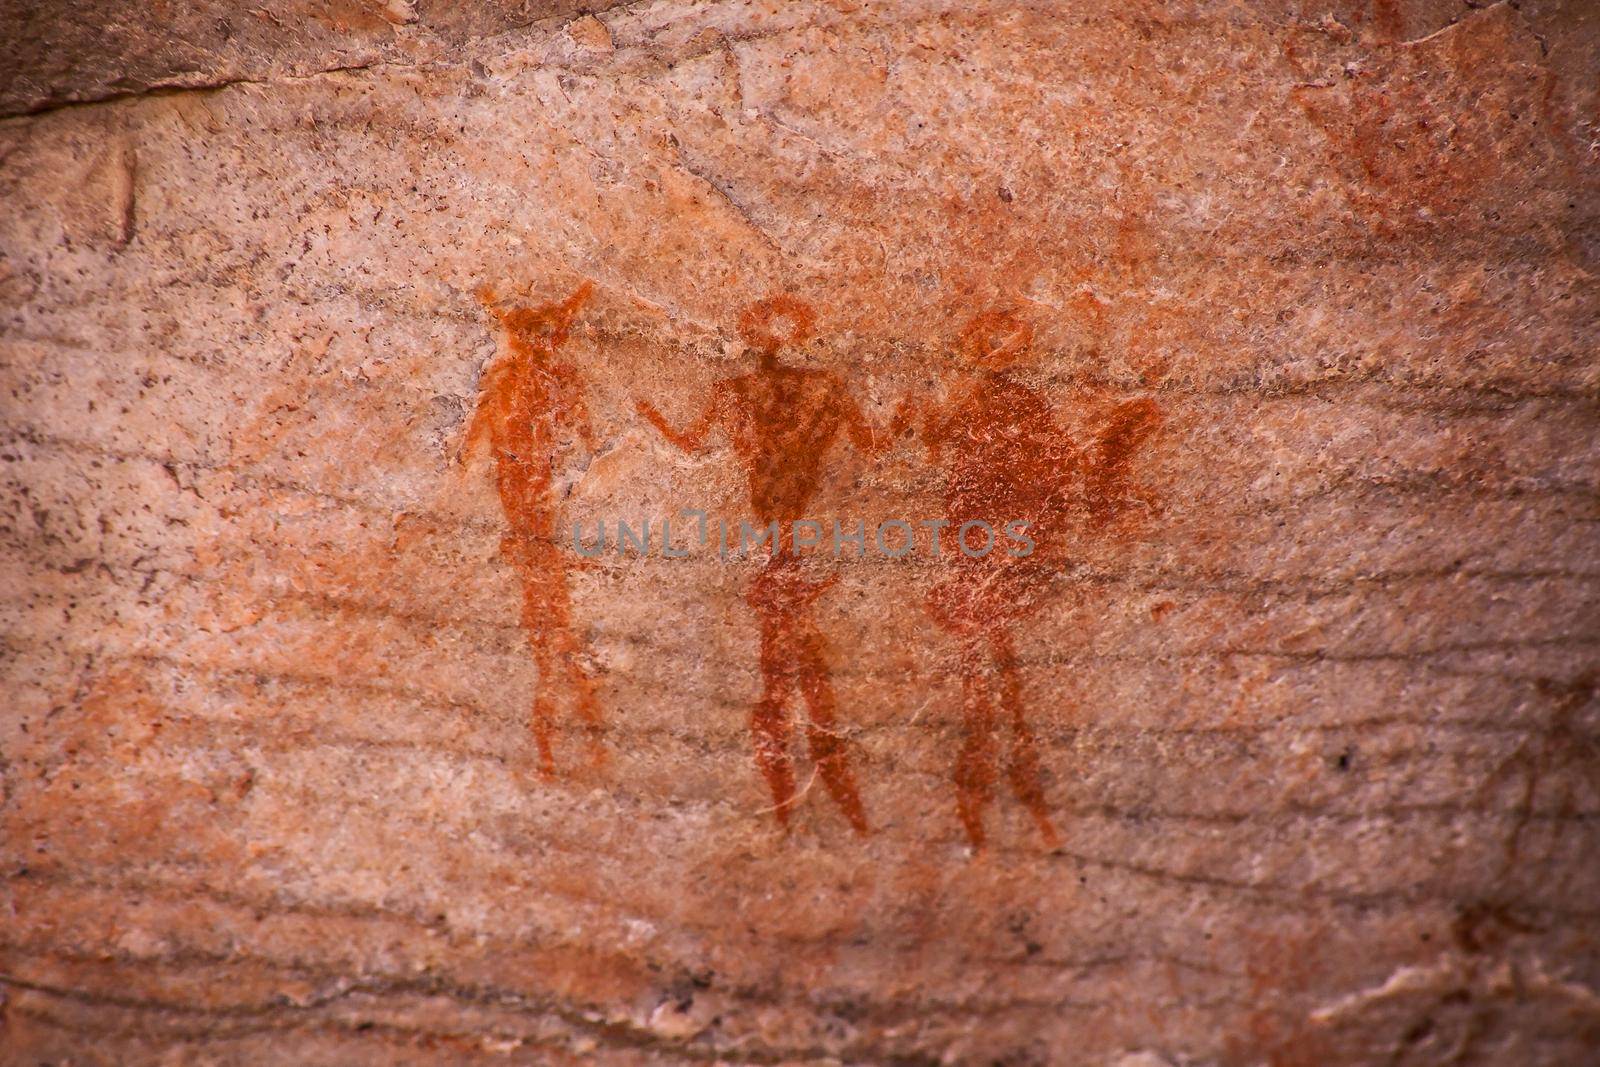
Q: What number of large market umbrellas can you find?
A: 0